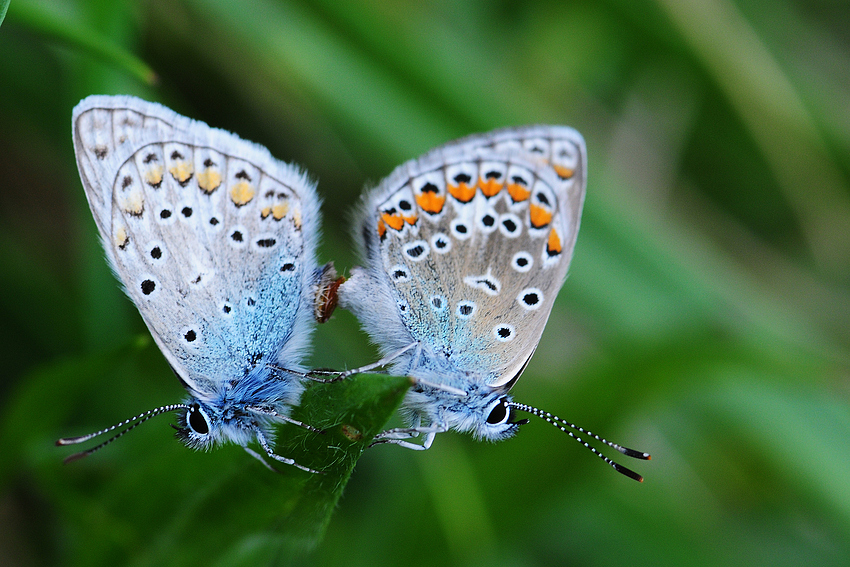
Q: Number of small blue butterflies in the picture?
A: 2